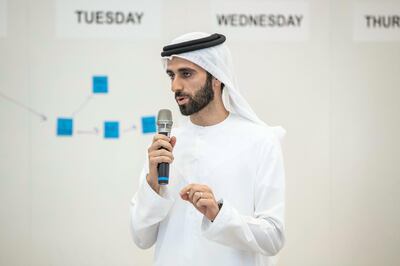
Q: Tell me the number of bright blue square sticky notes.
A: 4